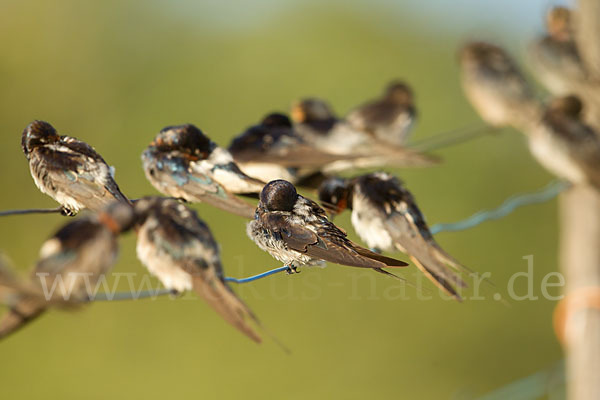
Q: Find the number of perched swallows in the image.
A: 12